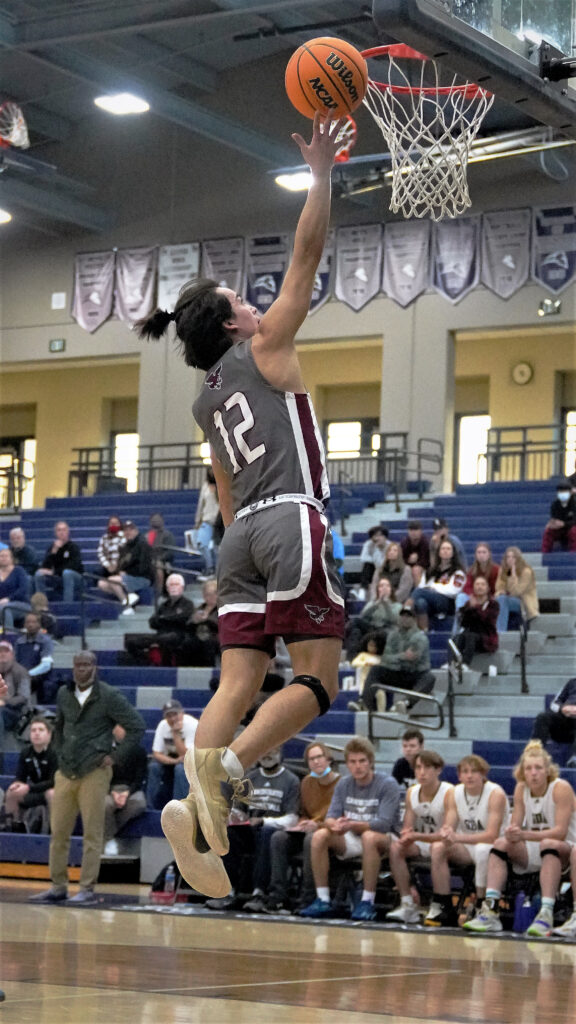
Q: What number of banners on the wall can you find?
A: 11